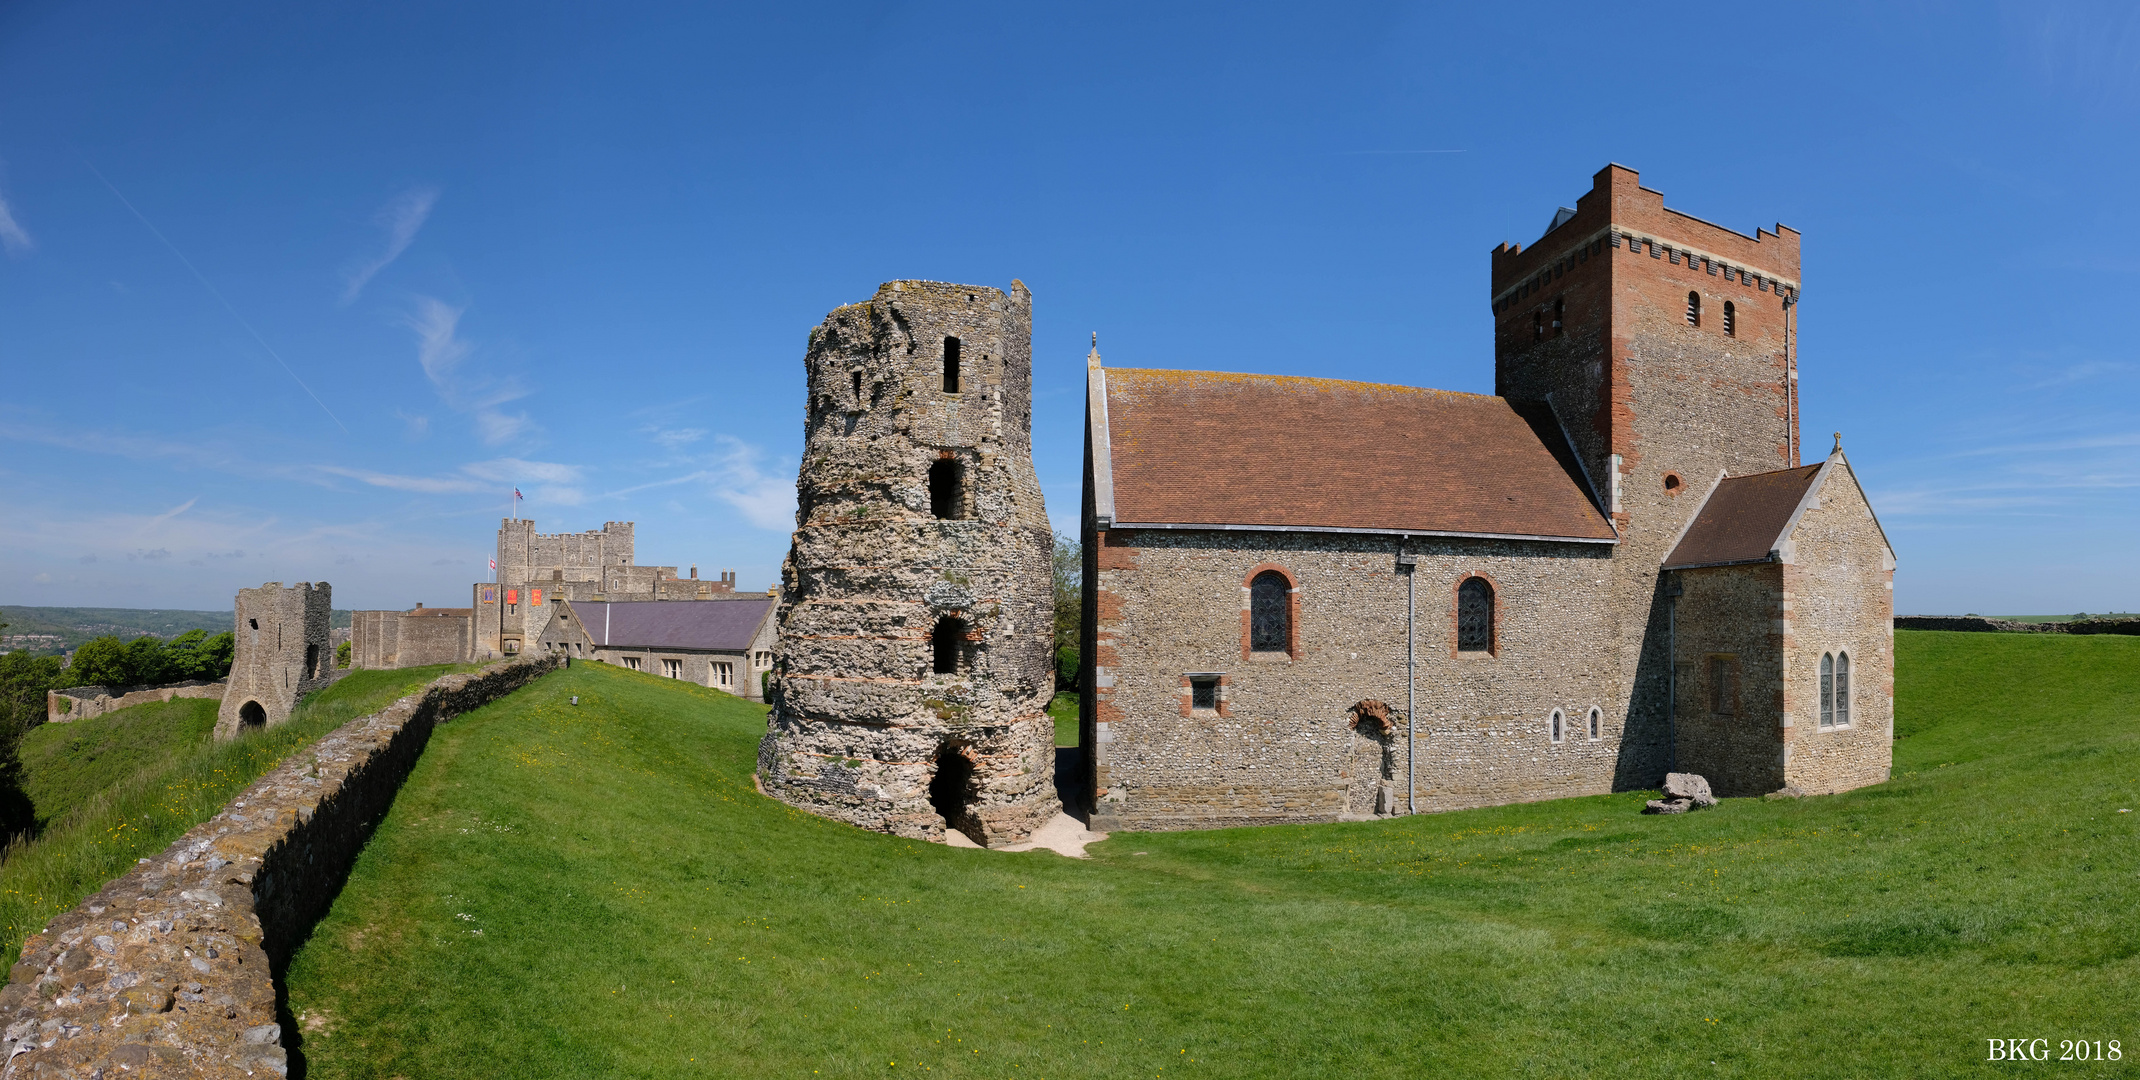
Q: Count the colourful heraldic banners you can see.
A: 3